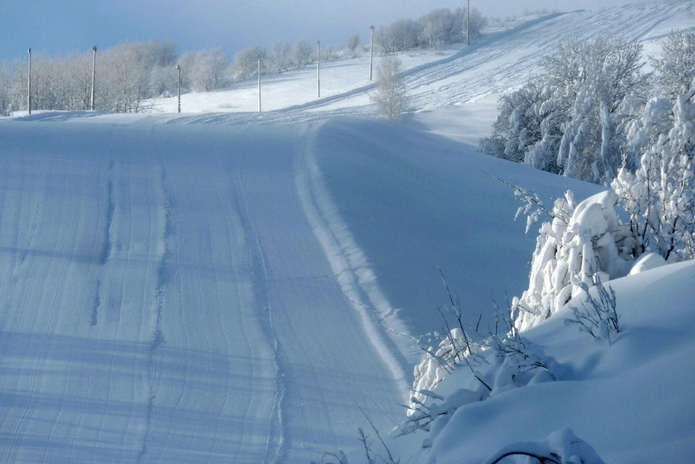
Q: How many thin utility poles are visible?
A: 7